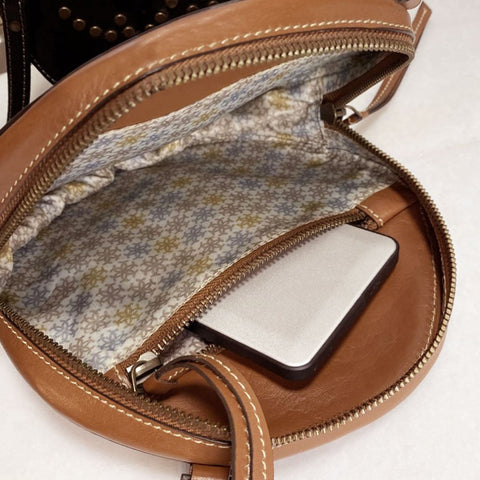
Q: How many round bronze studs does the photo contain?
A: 11